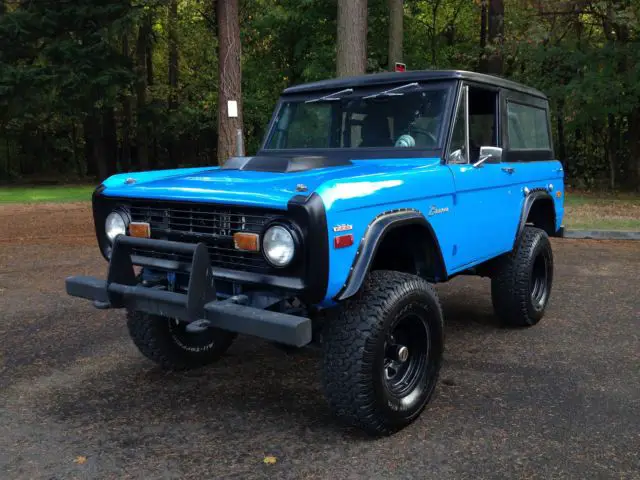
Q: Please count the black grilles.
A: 1